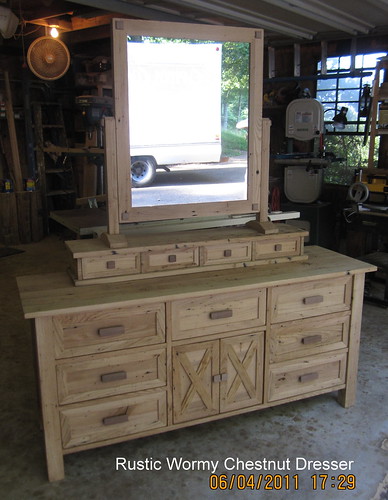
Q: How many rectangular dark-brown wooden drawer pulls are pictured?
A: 7